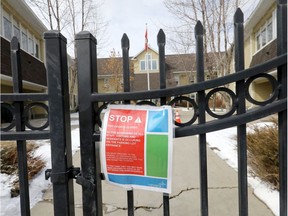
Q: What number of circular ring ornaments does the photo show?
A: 7